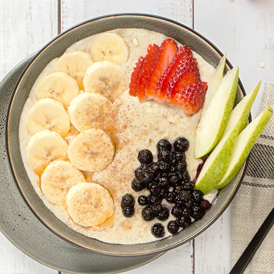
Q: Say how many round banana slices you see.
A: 10